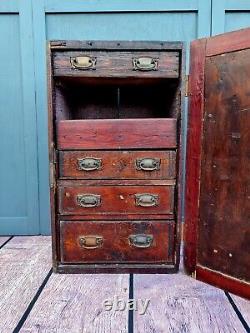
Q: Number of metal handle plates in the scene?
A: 8